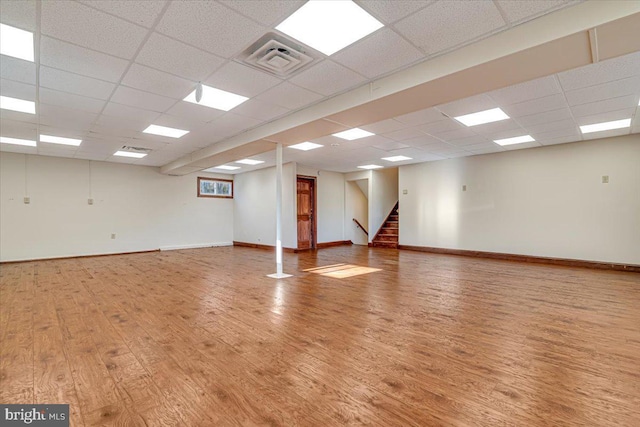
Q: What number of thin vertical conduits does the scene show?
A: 2